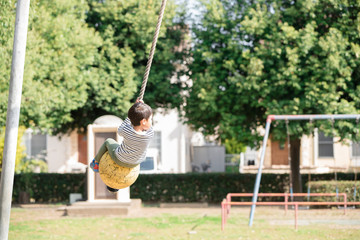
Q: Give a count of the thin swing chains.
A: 4